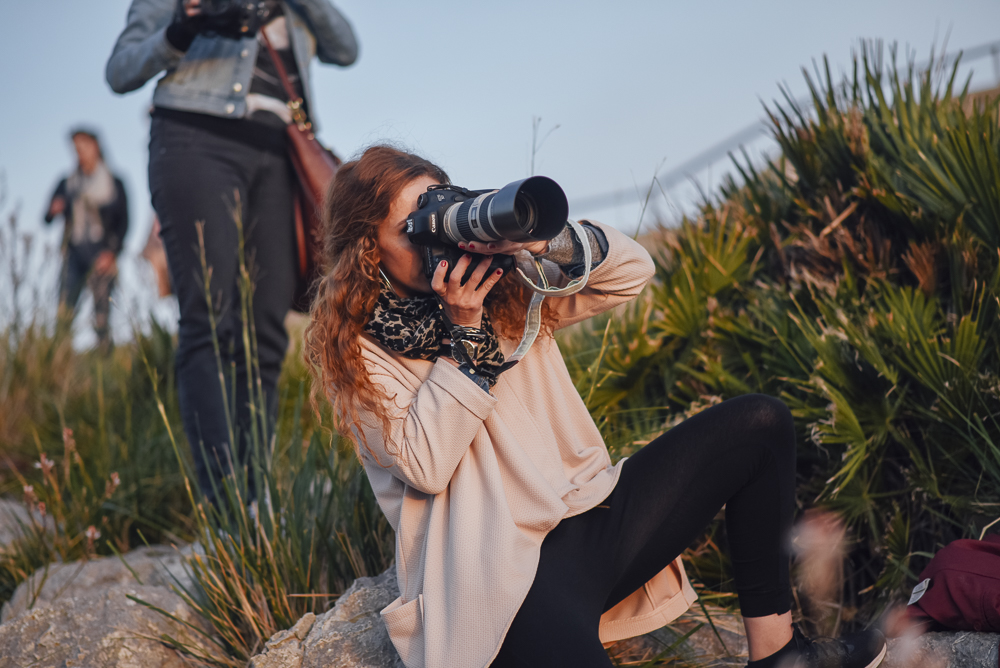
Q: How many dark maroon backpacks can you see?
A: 1